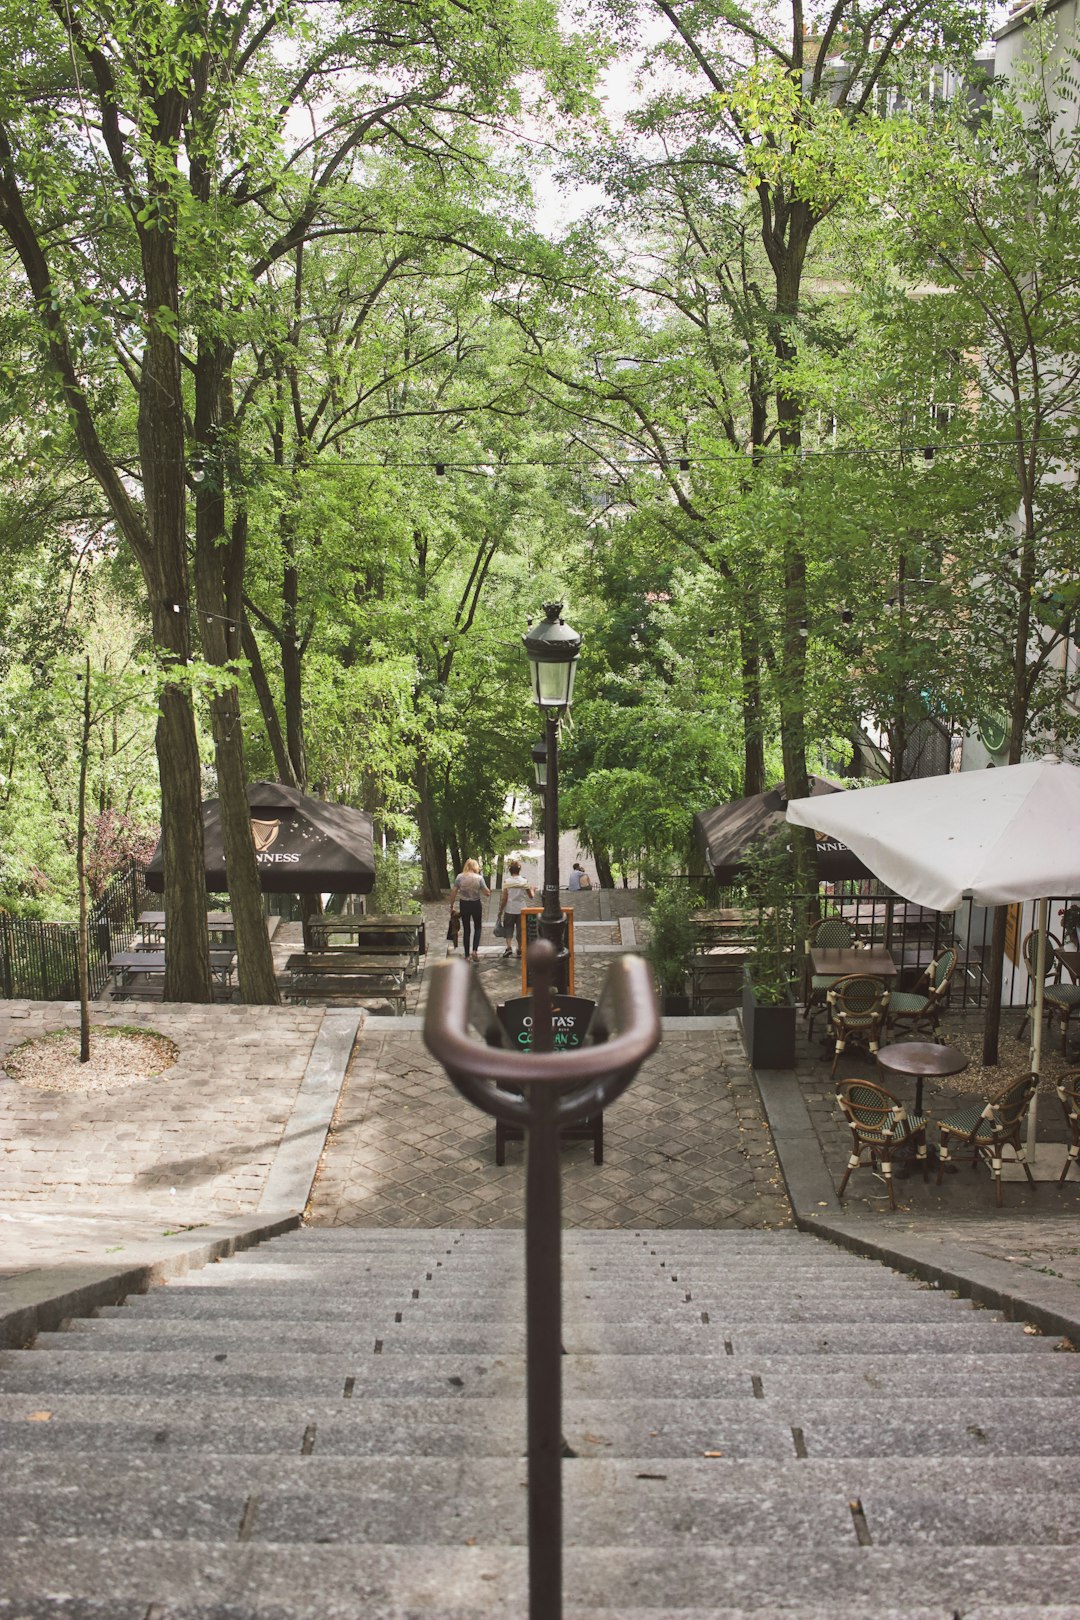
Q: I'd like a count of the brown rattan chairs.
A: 7